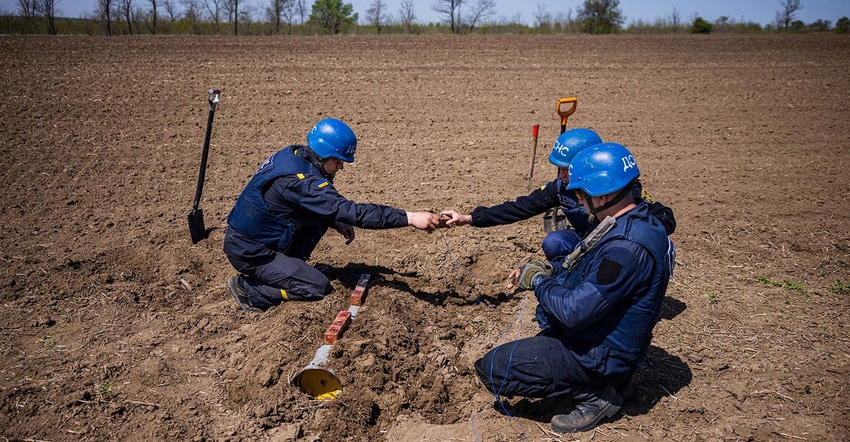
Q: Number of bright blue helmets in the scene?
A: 3